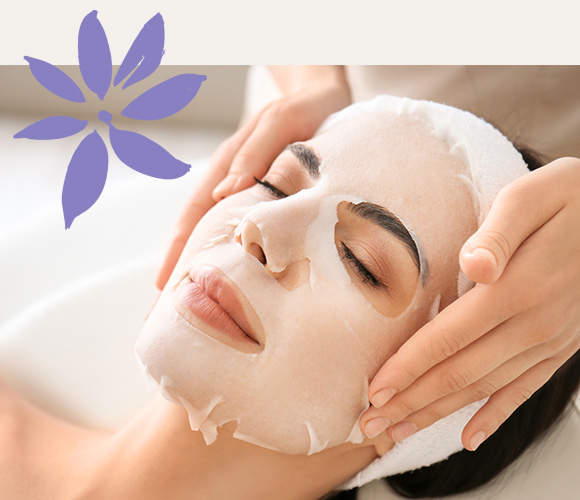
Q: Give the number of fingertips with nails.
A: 6